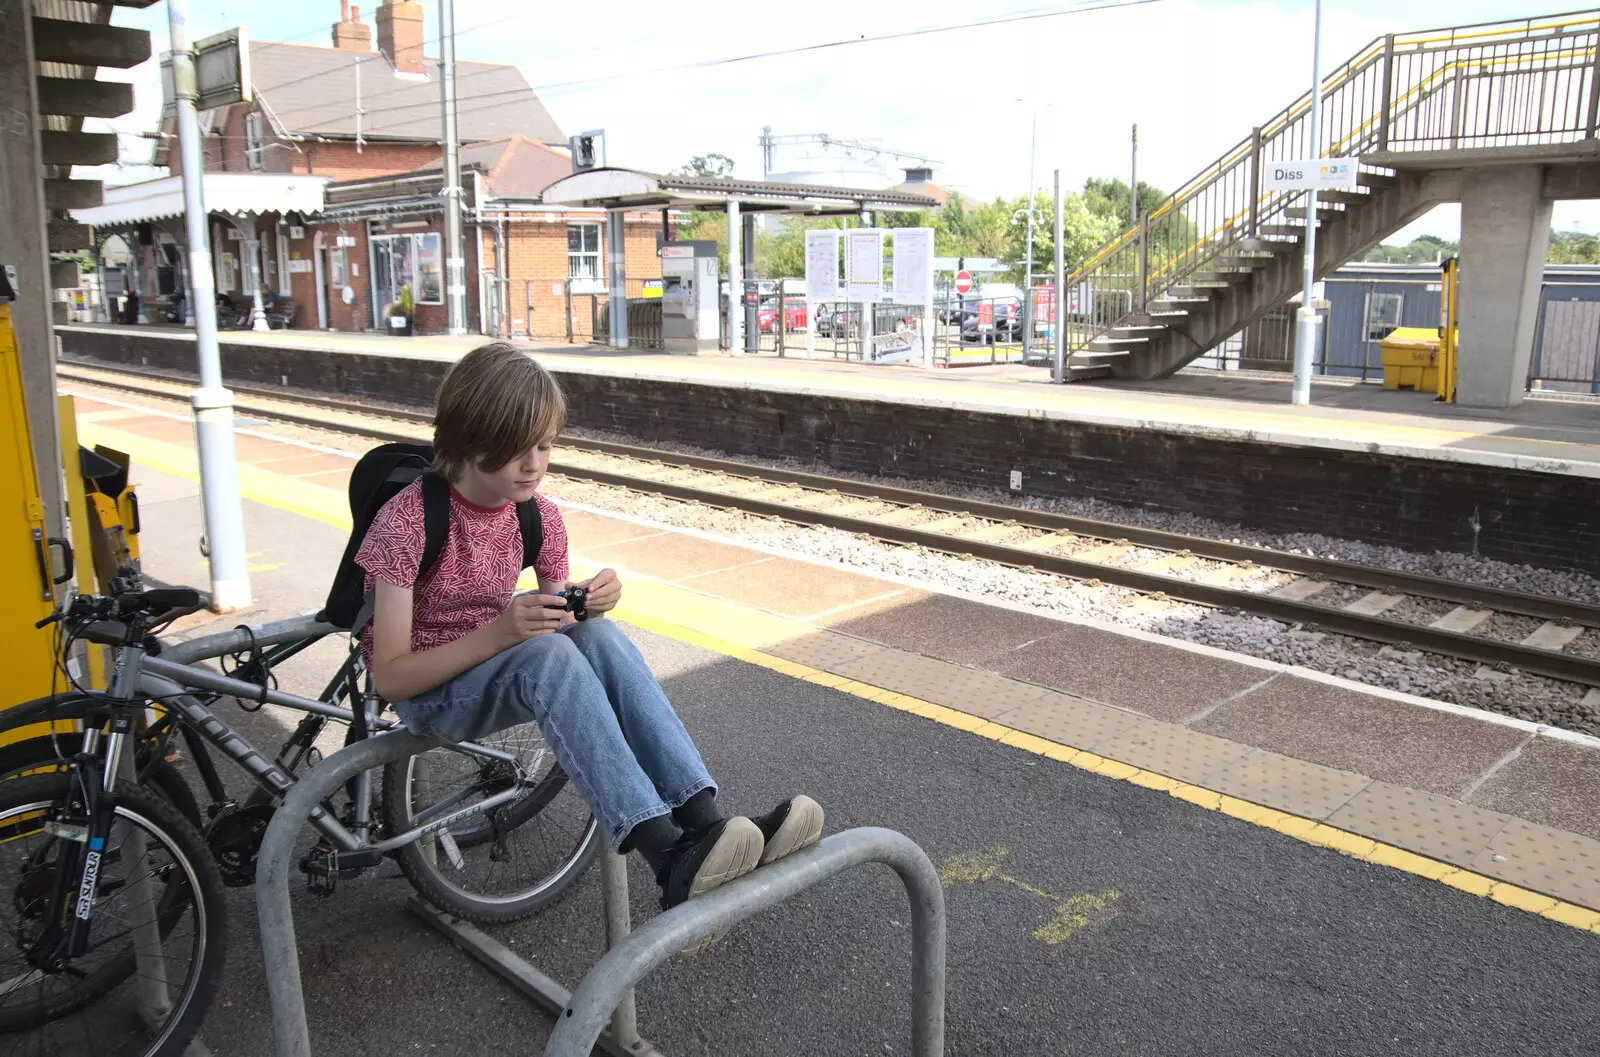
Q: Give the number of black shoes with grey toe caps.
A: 2